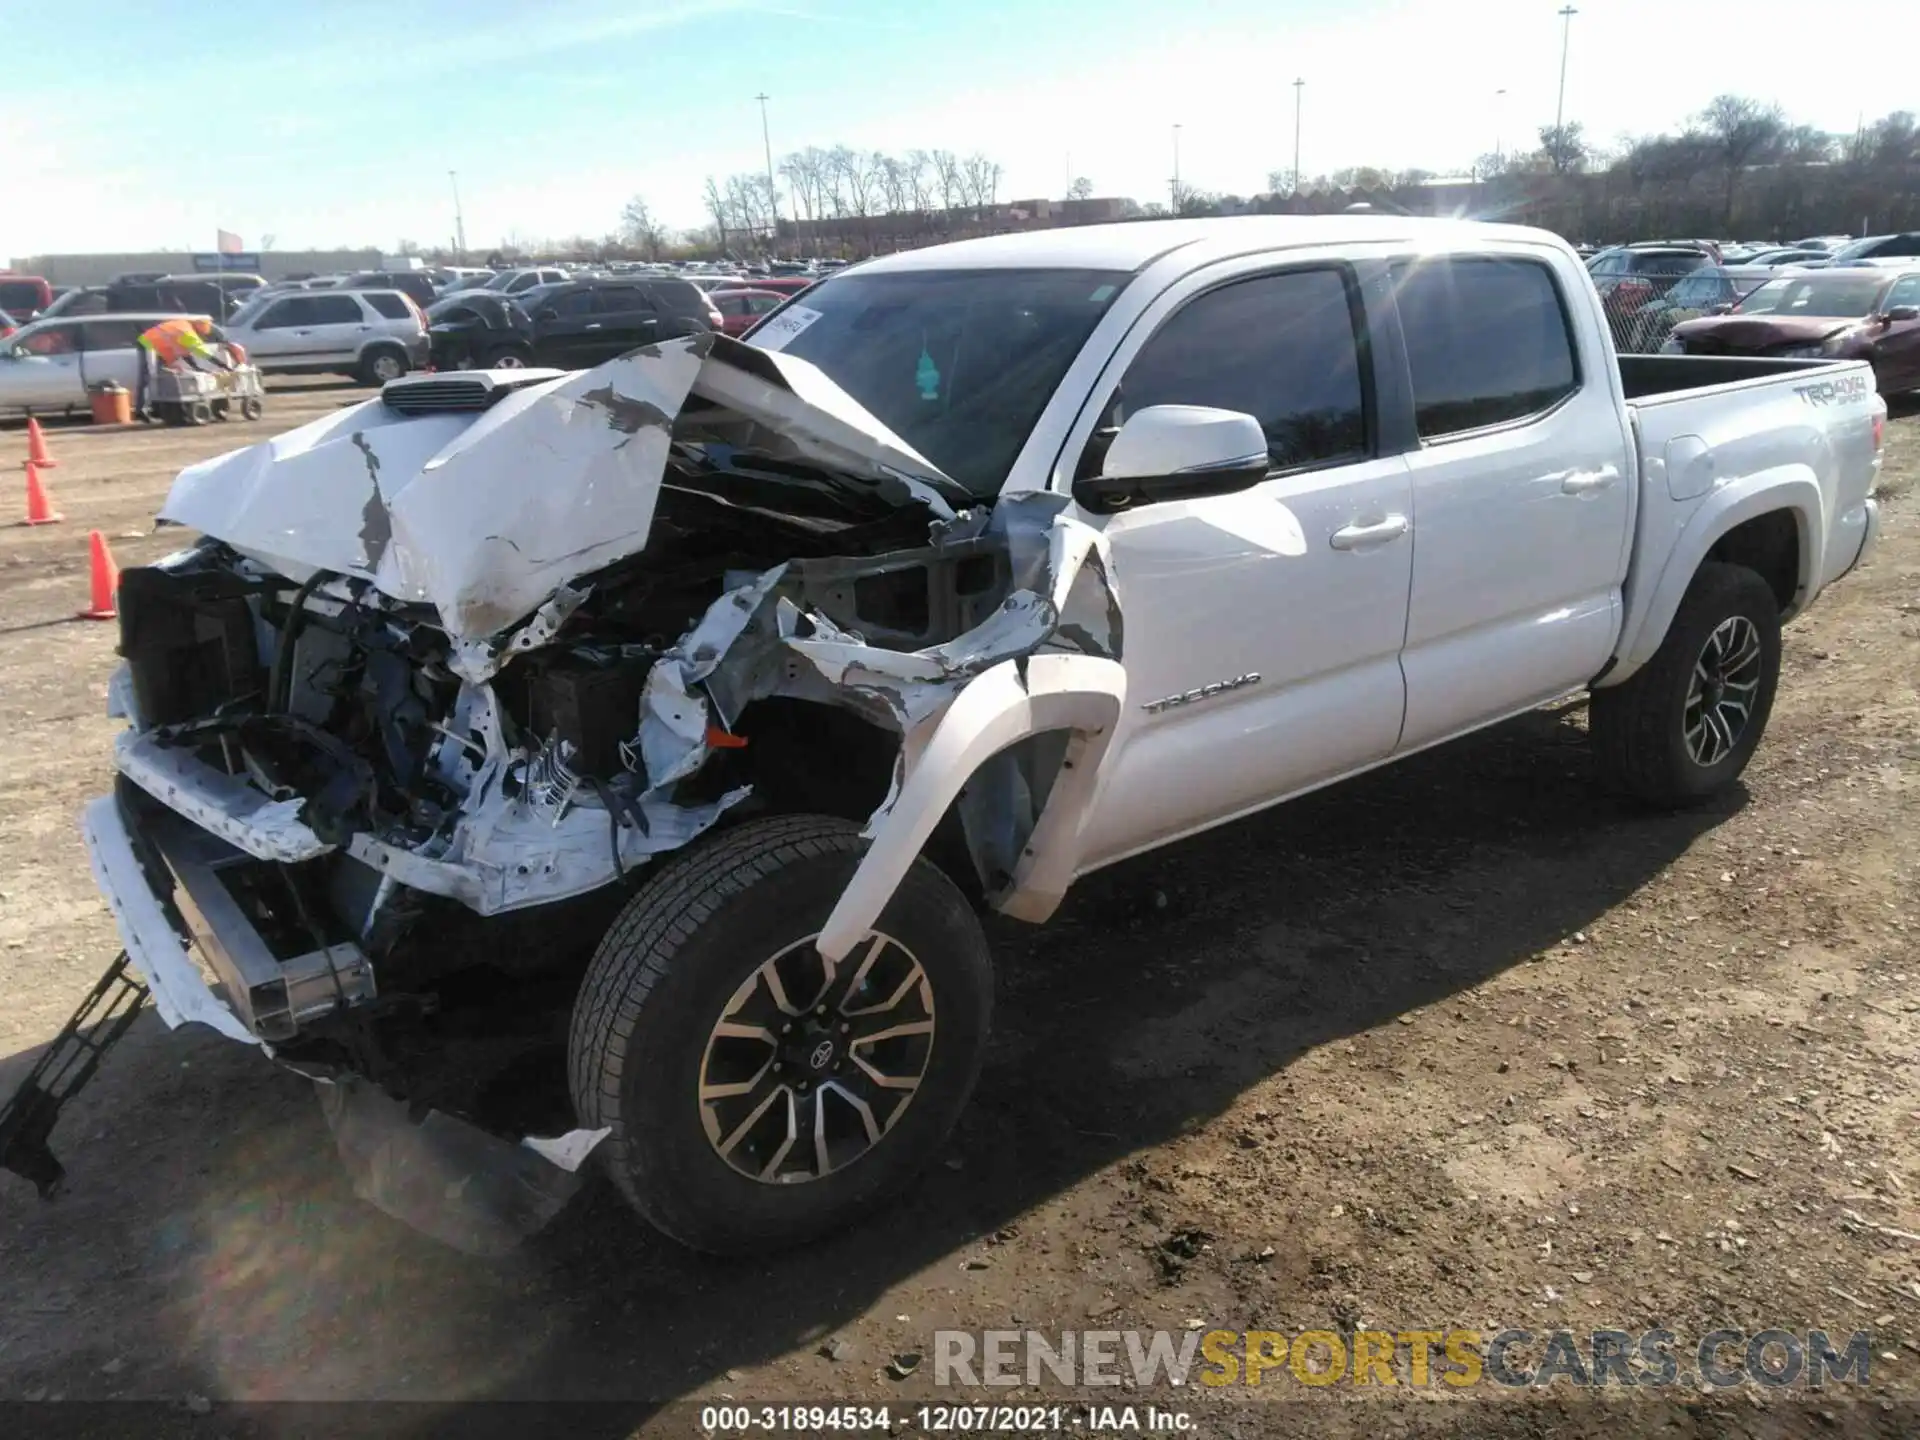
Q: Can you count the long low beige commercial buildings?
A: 1